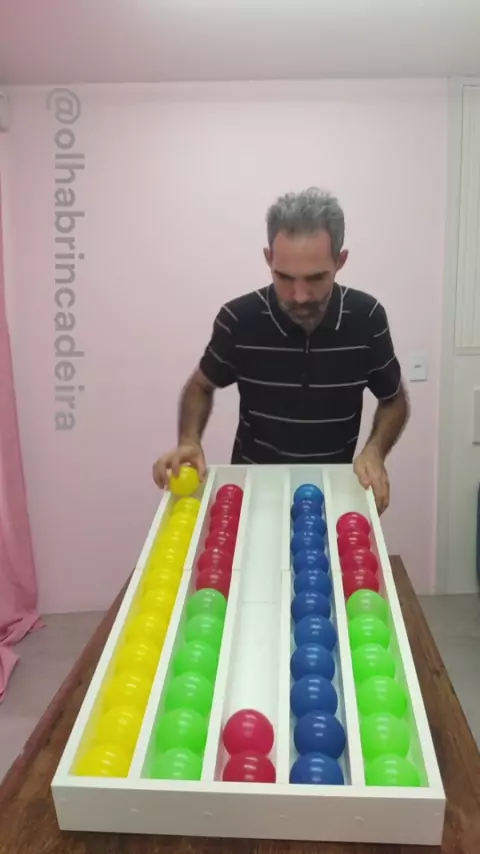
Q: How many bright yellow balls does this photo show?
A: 12